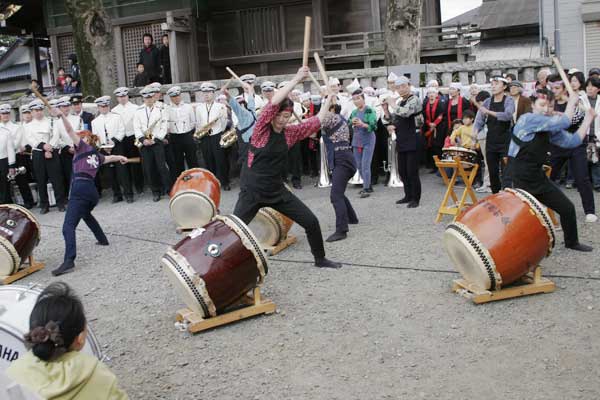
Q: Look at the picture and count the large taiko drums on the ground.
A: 5